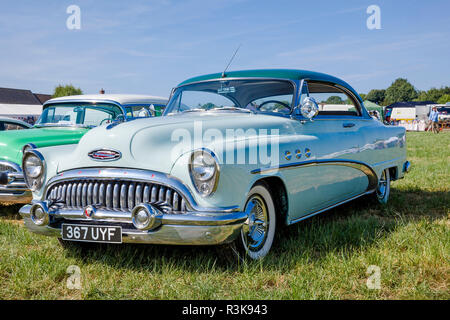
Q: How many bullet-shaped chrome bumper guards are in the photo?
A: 2